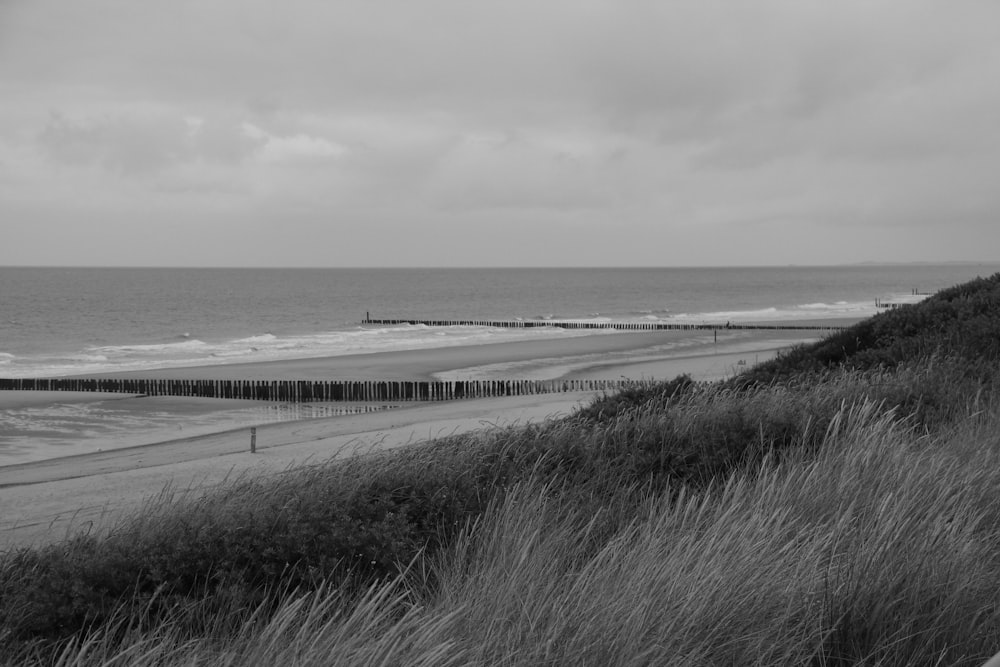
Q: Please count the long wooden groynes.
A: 2